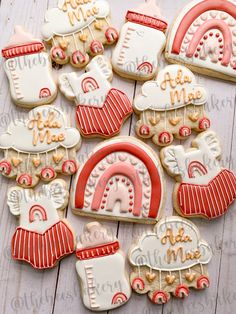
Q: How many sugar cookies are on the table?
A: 12